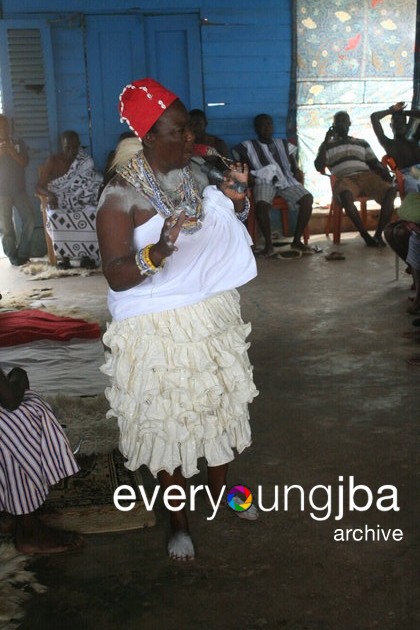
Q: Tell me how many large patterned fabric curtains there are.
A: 1